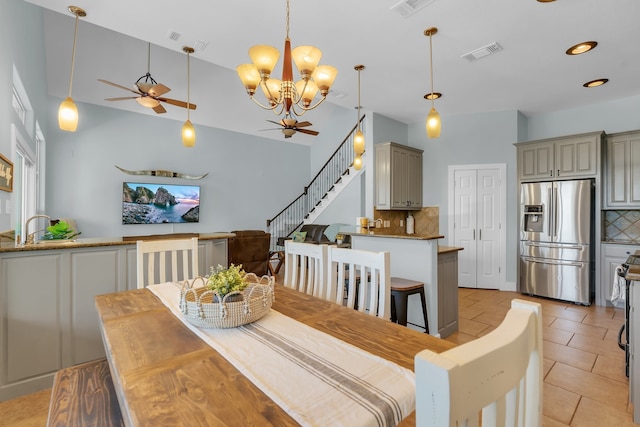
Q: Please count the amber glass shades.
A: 11